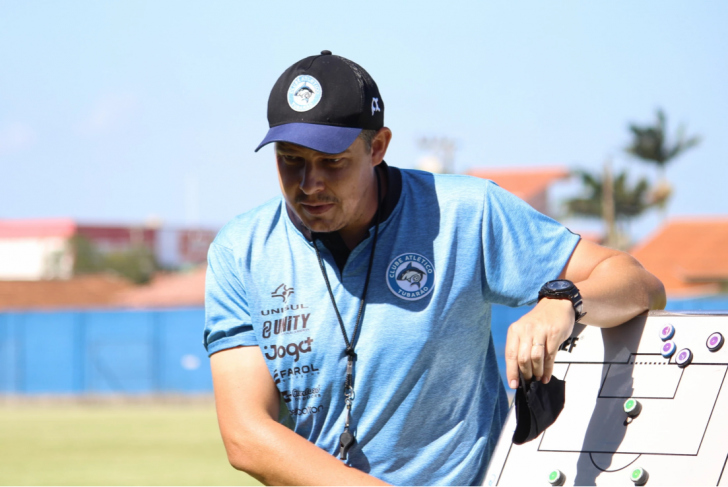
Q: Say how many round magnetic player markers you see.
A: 7